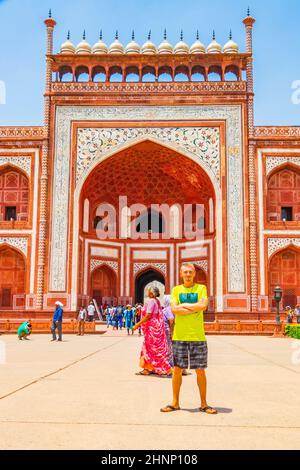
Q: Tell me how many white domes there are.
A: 11